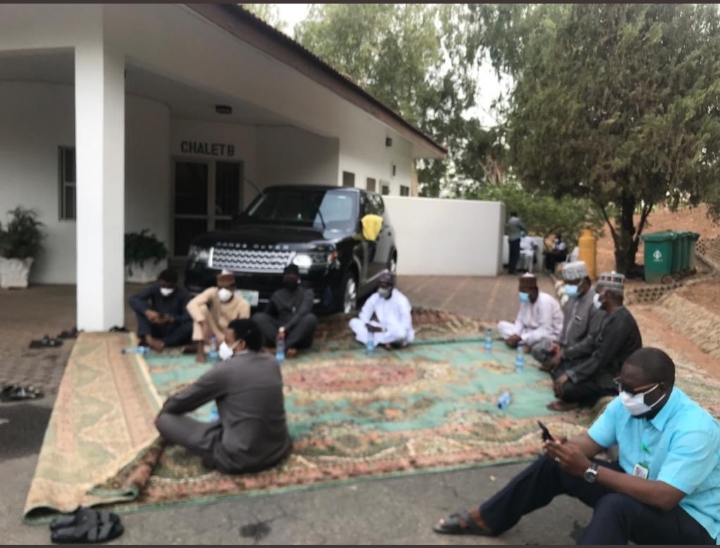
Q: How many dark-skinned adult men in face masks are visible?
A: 9